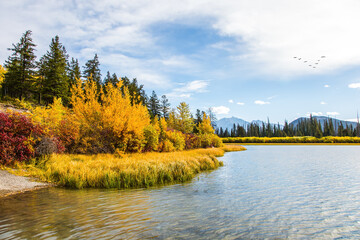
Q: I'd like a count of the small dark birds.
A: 8